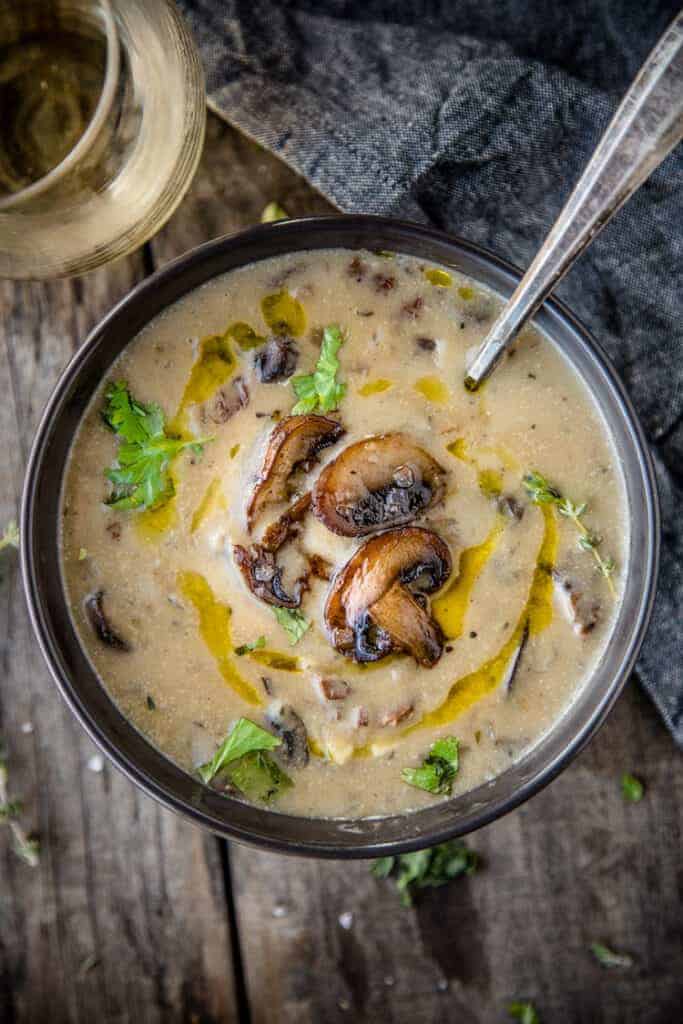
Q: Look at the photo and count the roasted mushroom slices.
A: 4